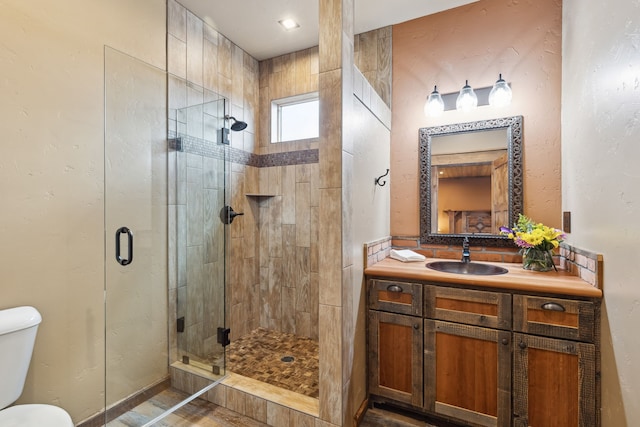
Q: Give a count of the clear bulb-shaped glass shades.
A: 3